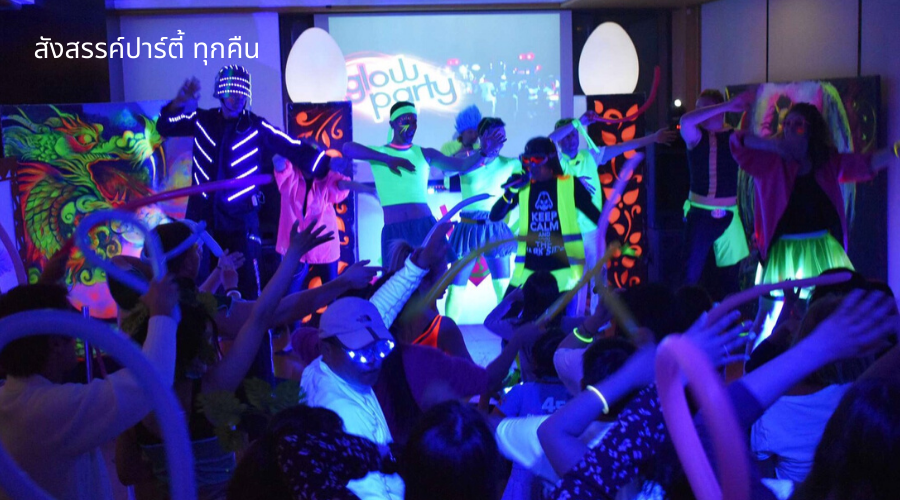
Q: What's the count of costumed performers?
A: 9